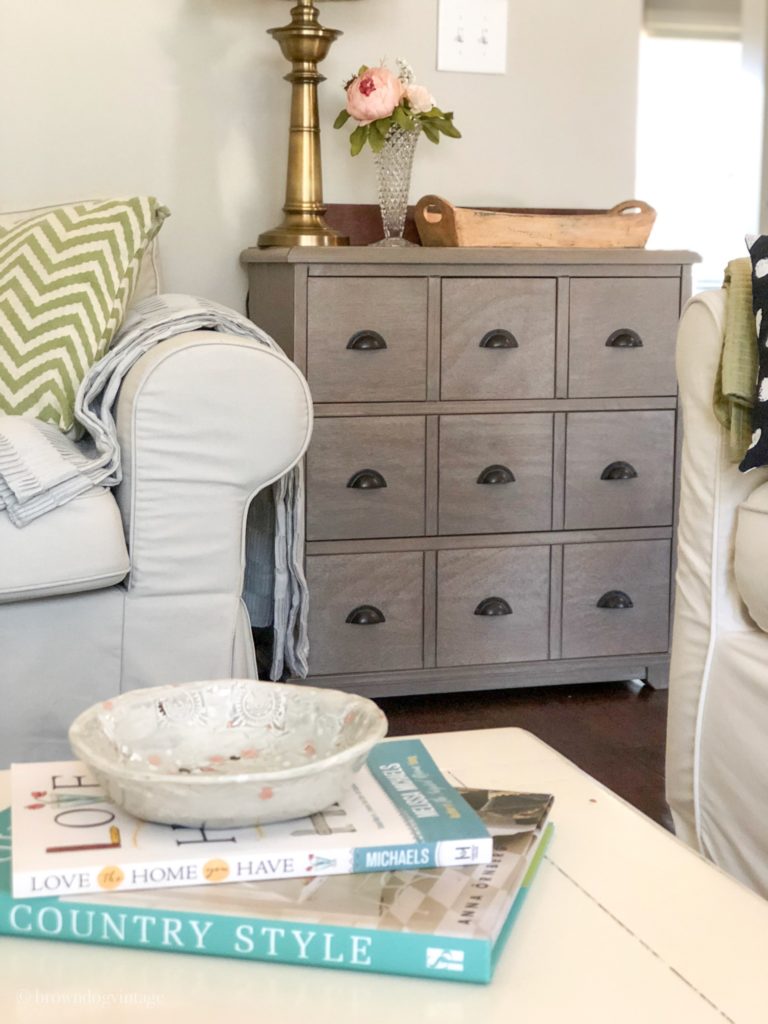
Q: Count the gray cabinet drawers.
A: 9